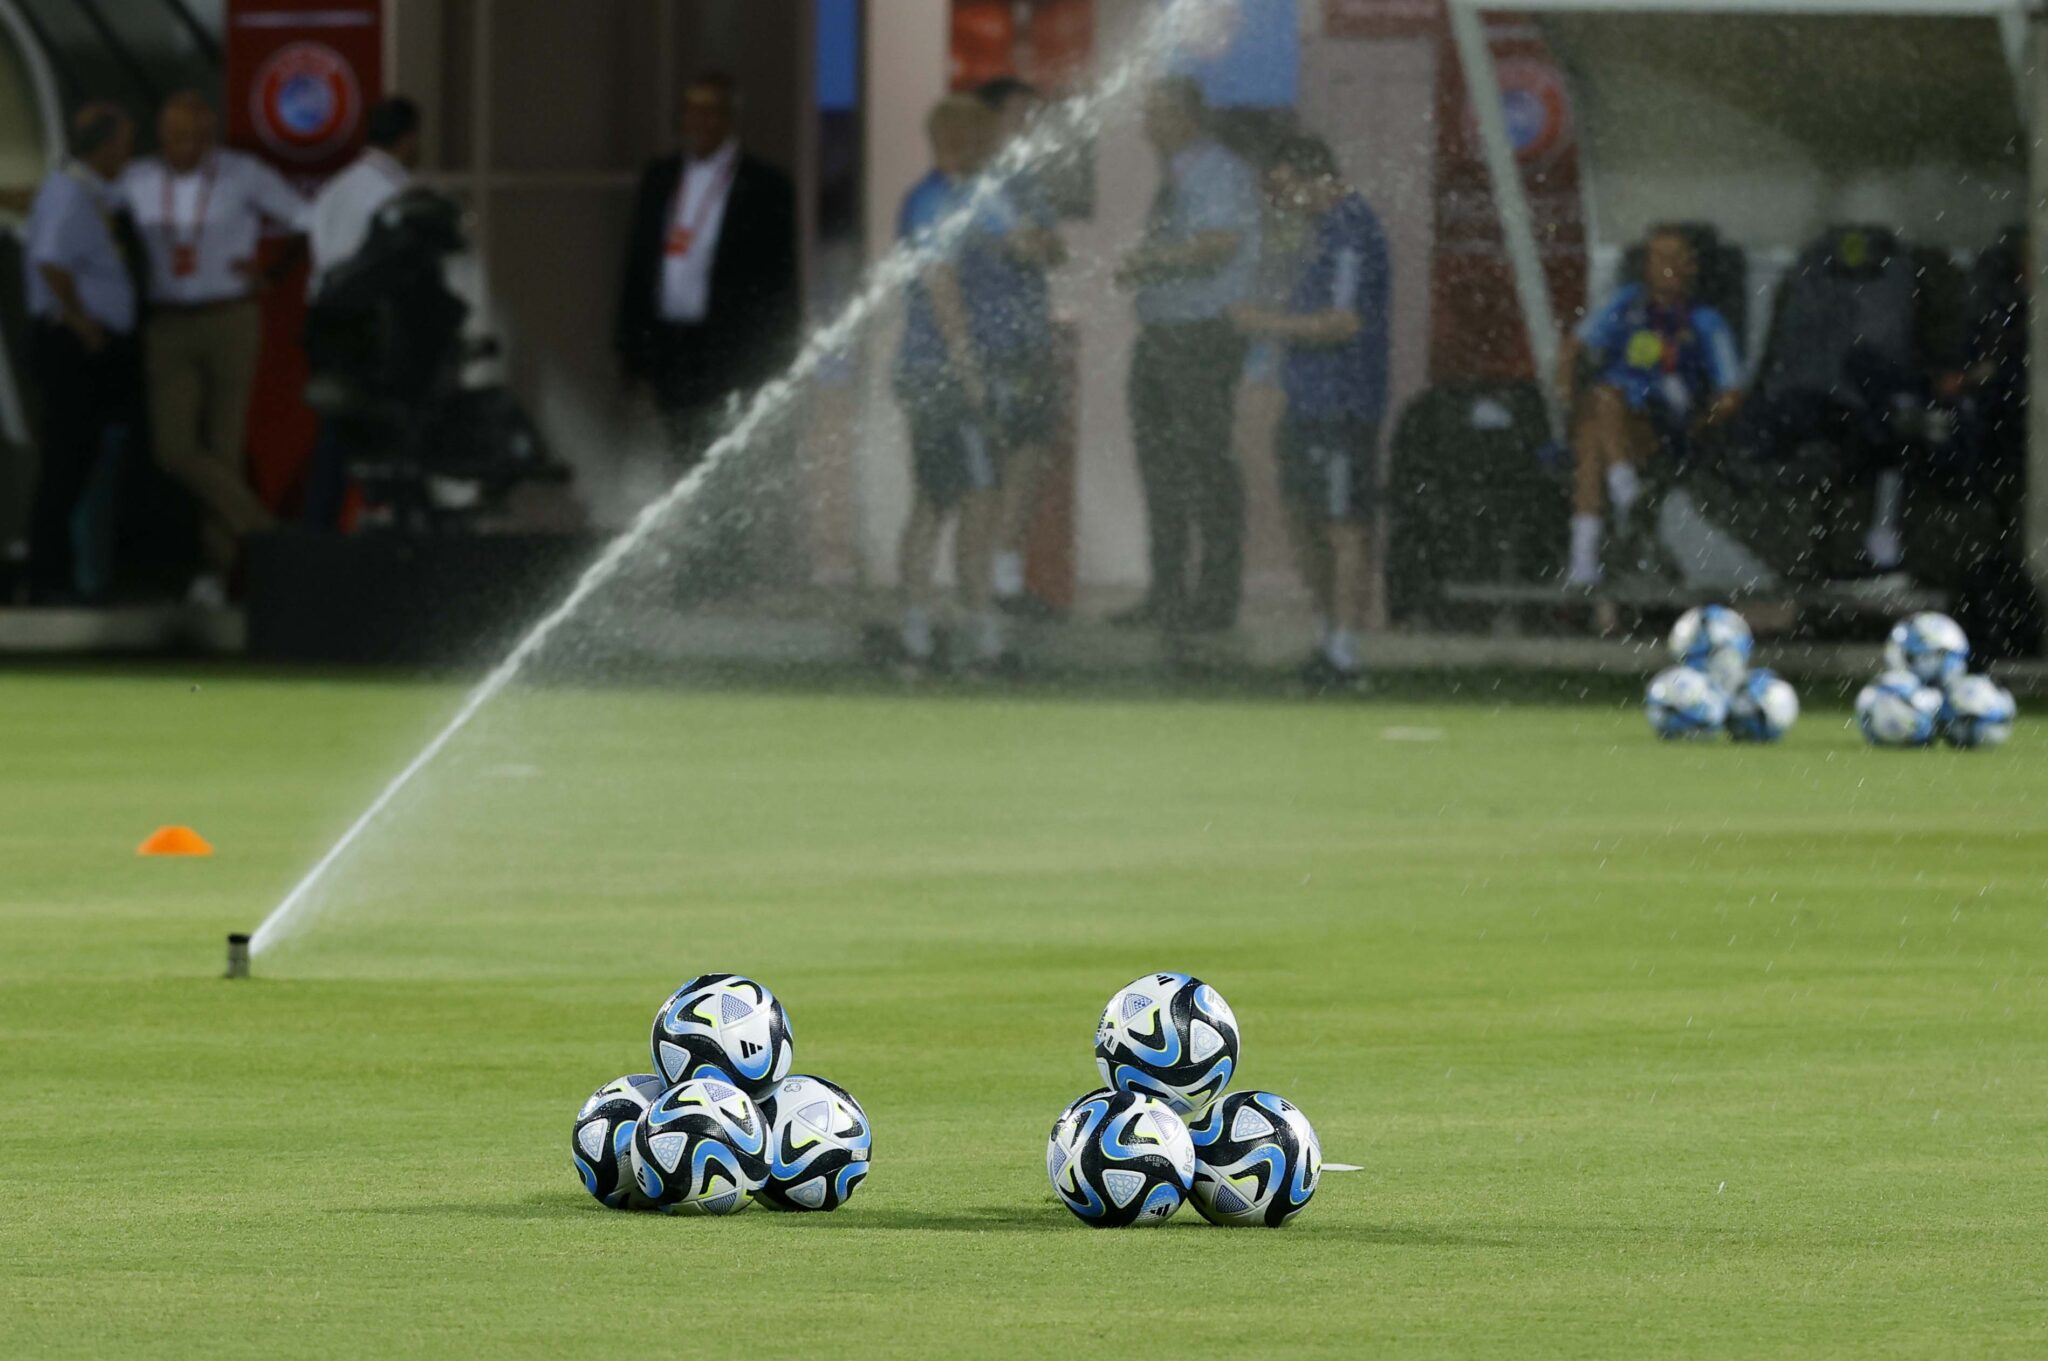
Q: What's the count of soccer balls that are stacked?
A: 13